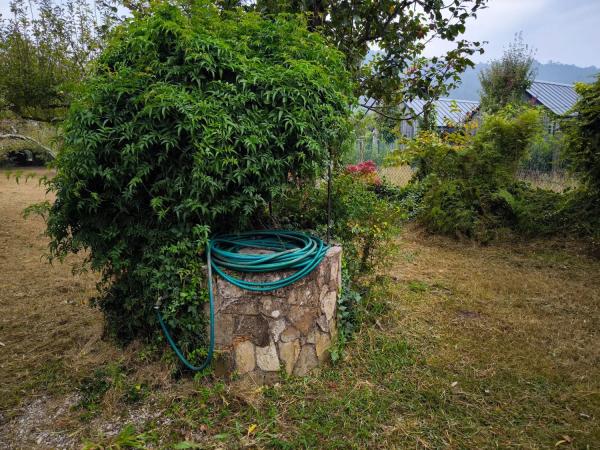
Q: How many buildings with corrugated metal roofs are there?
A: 2